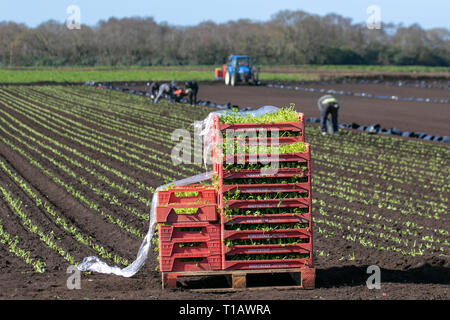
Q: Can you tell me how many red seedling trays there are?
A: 15